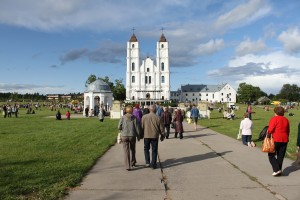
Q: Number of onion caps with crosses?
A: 2